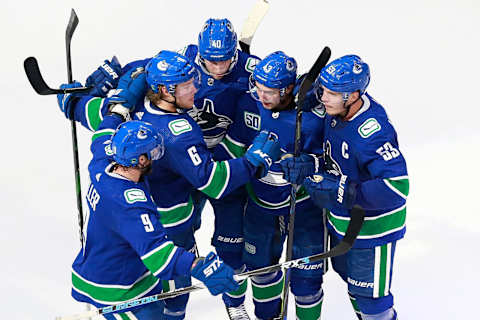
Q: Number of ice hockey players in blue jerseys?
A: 5